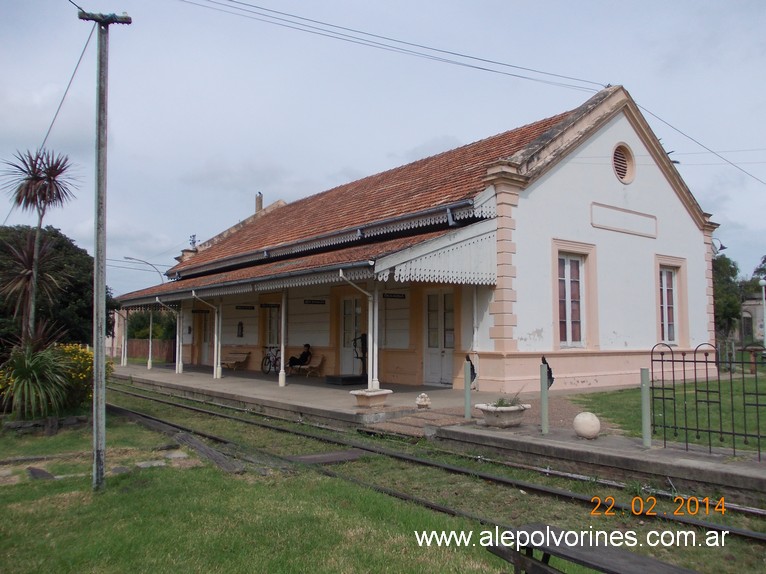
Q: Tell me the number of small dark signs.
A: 5